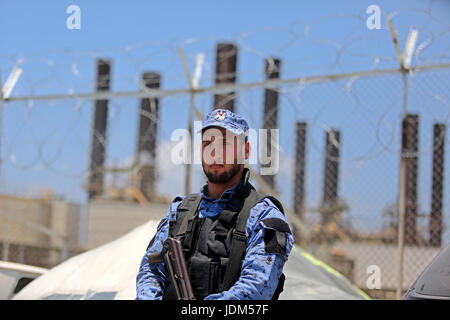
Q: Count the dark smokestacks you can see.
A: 8